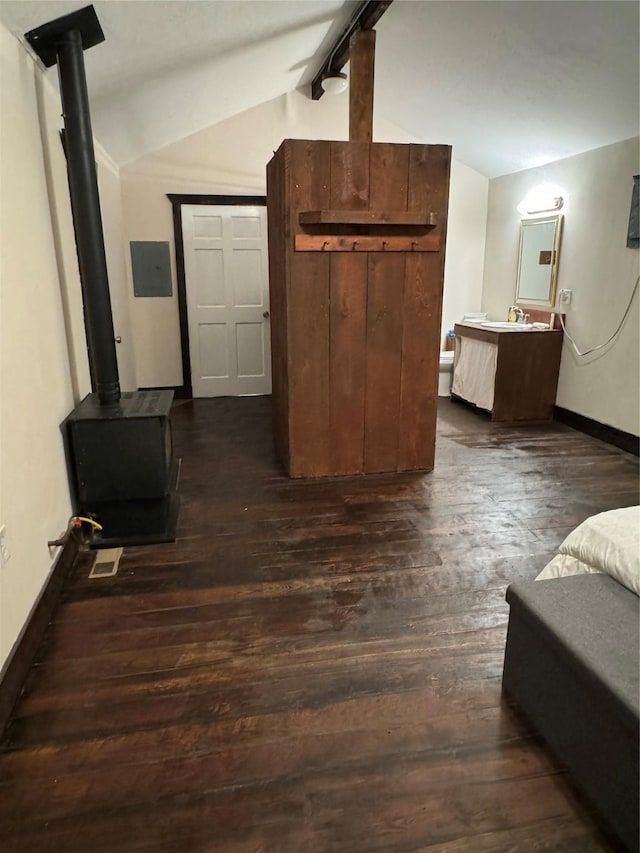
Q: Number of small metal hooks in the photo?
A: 4